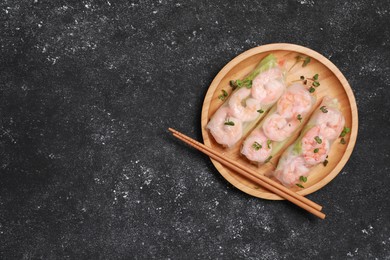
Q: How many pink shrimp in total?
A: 9